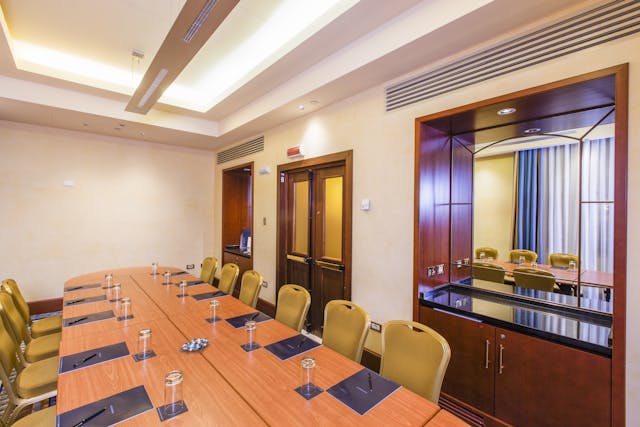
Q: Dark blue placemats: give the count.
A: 11